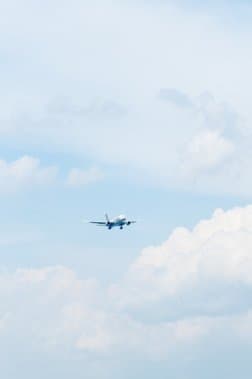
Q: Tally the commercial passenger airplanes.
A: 1